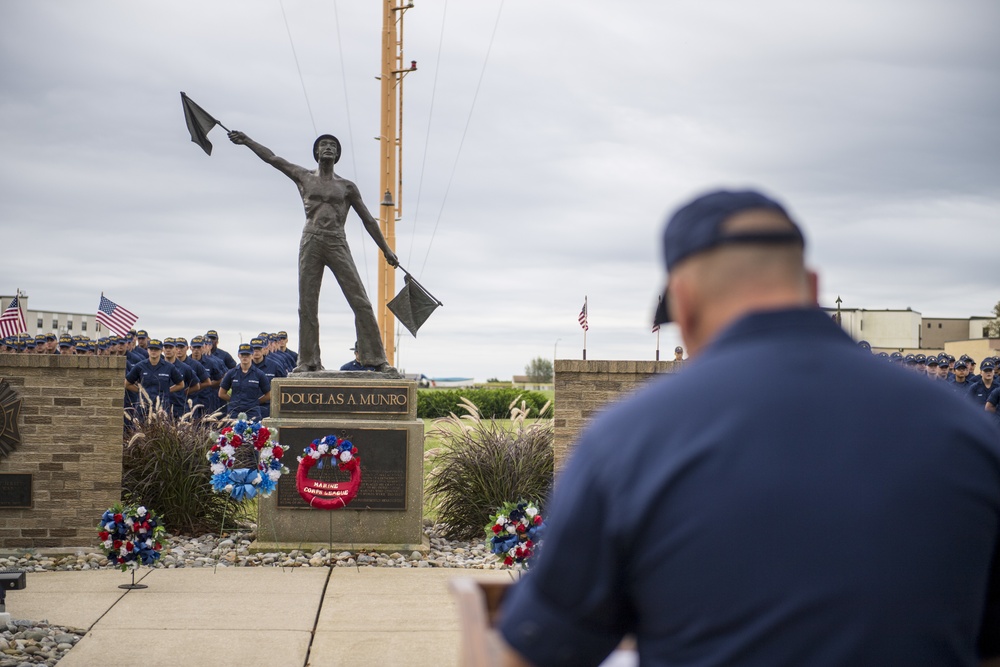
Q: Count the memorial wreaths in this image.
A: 4